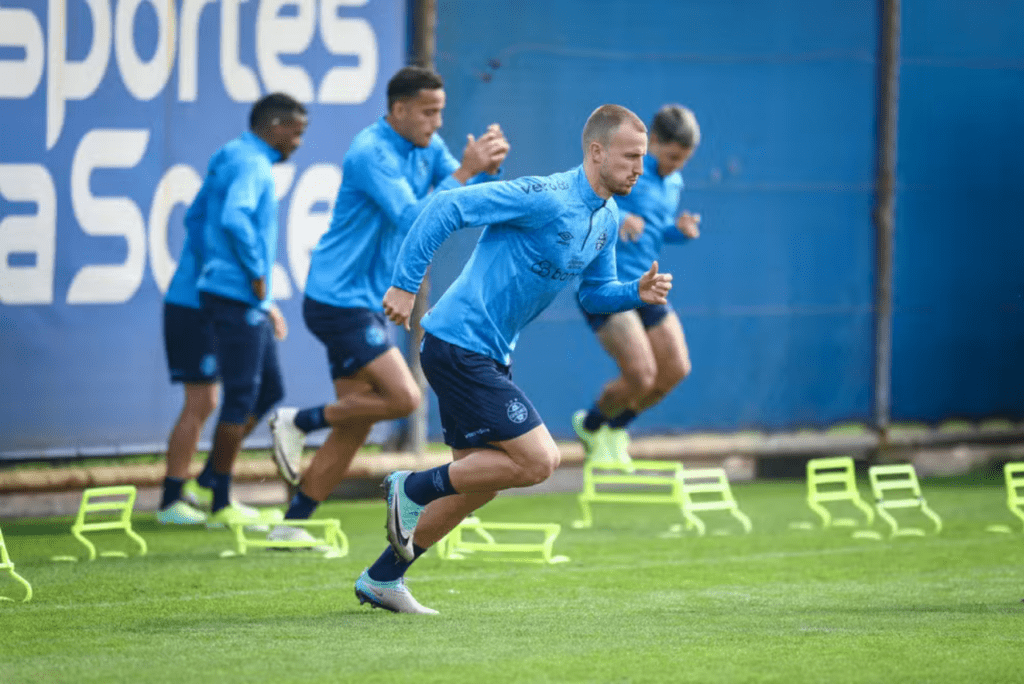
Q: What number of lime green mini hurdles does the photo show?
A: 9